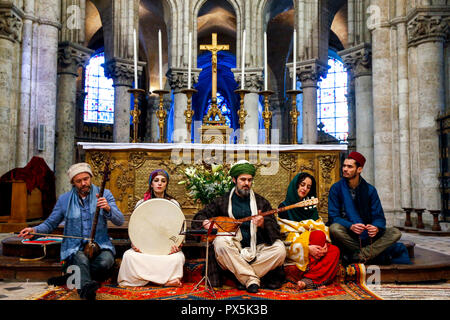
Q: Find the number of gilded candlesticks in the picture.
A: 6